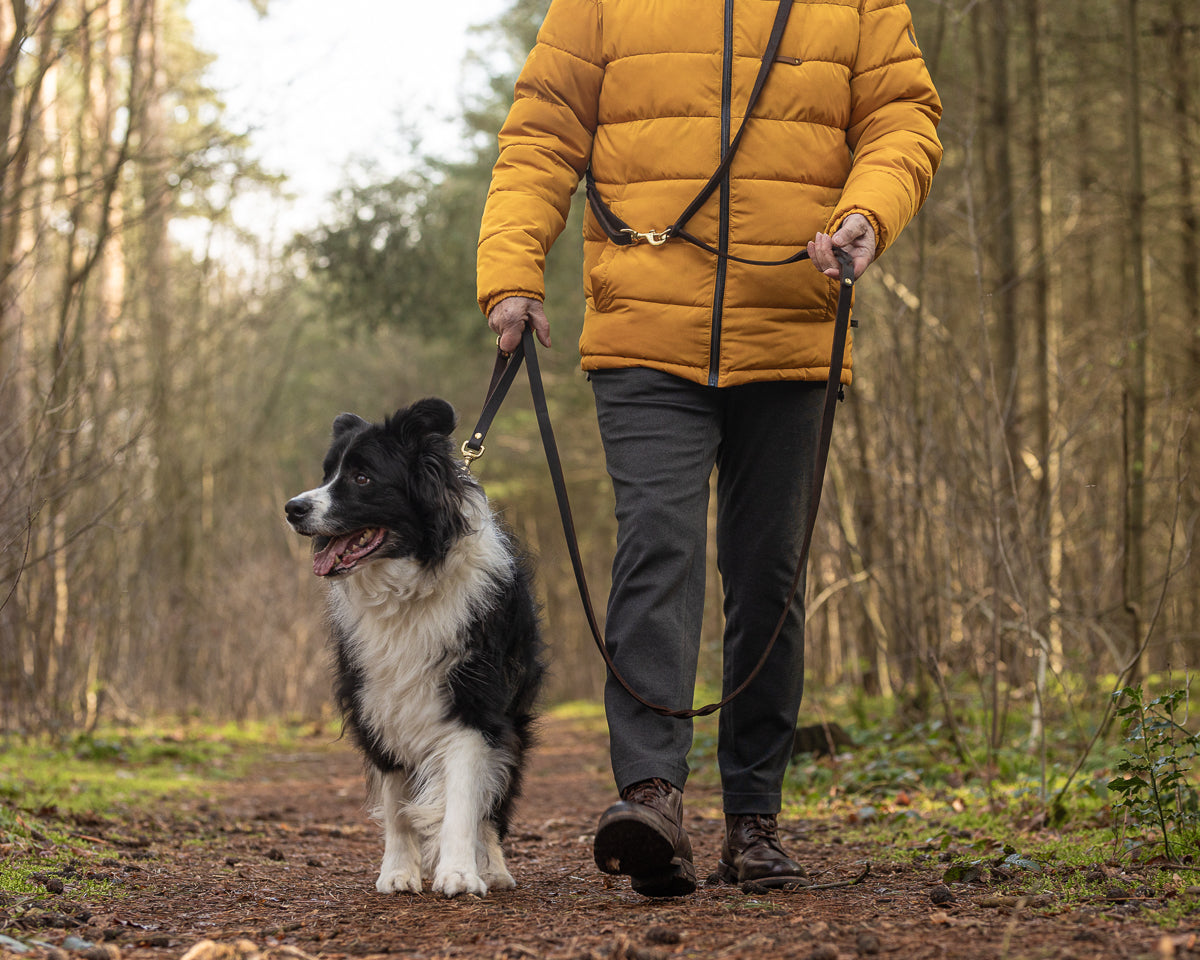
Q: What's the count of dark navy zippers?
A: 1